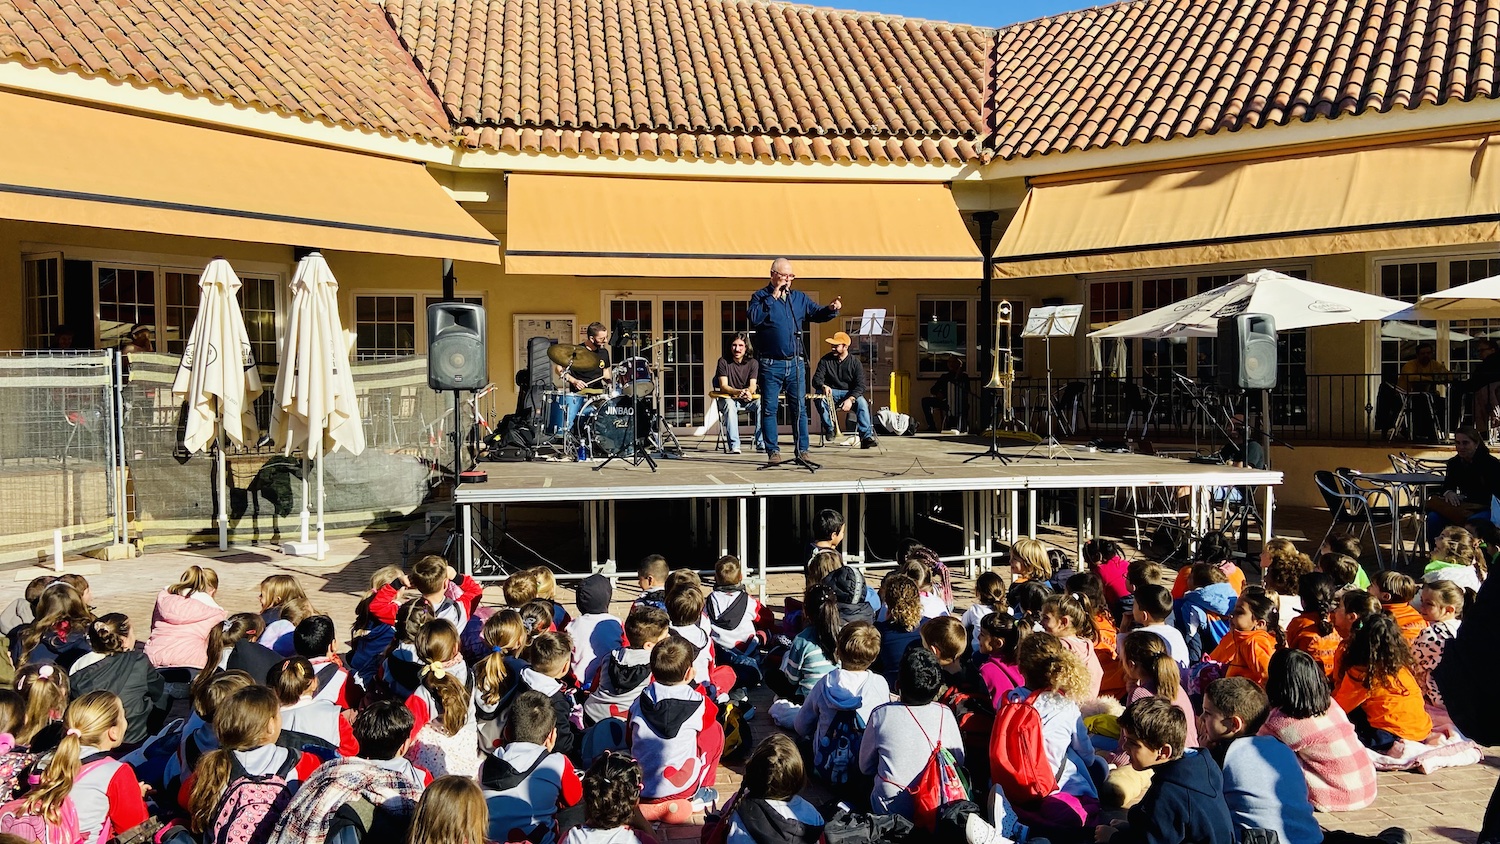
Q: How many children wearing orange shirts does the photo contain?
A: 7